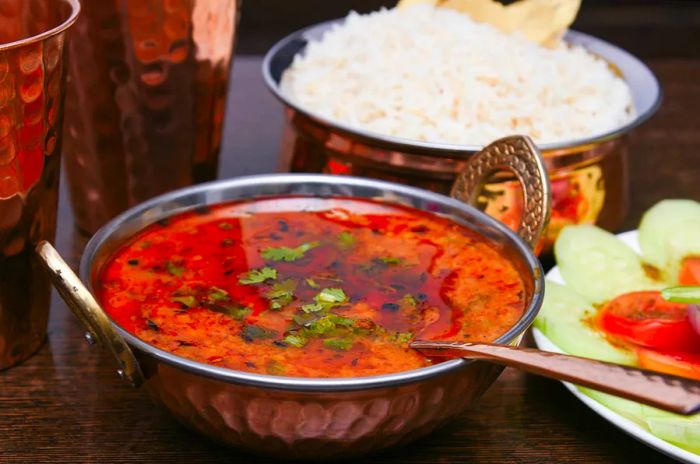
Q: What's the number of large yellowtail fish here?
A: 0